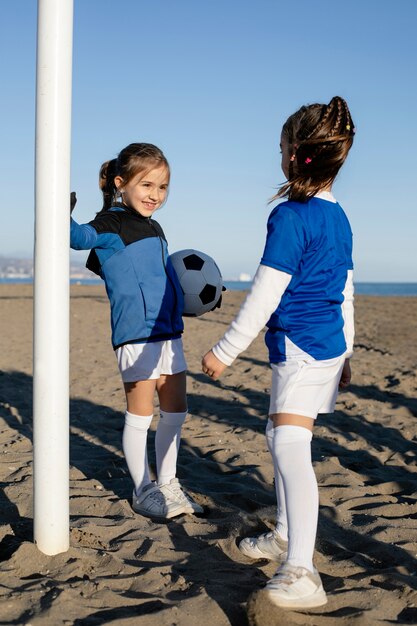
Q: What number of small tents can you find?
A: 0